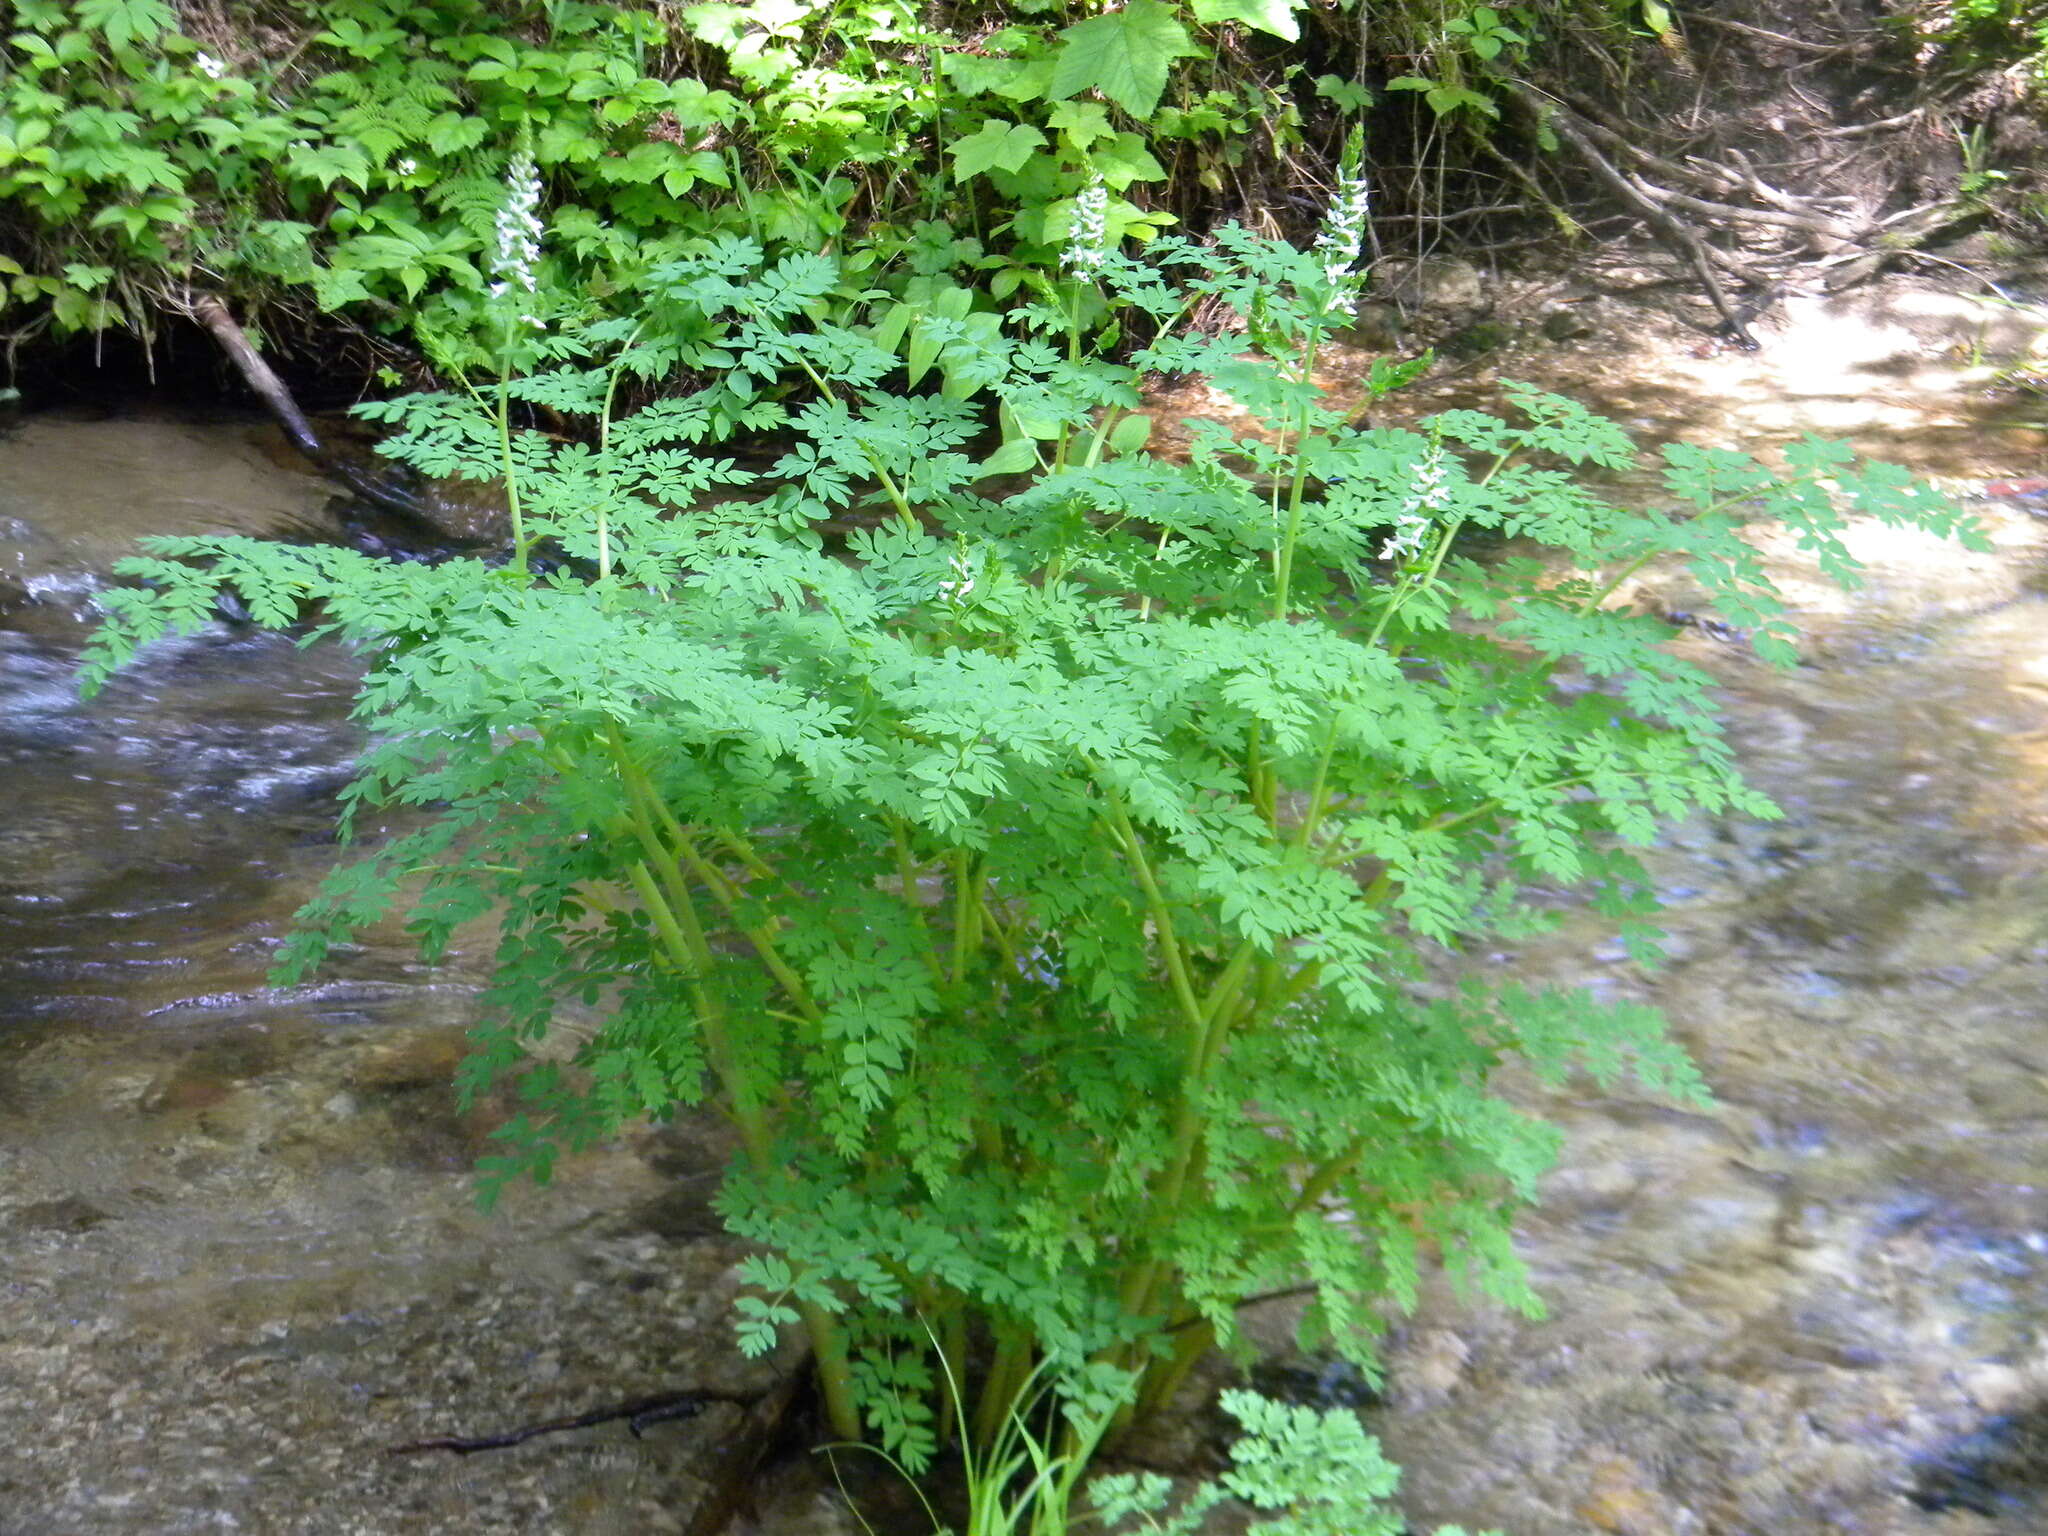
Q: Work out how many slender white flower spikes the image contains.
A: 5